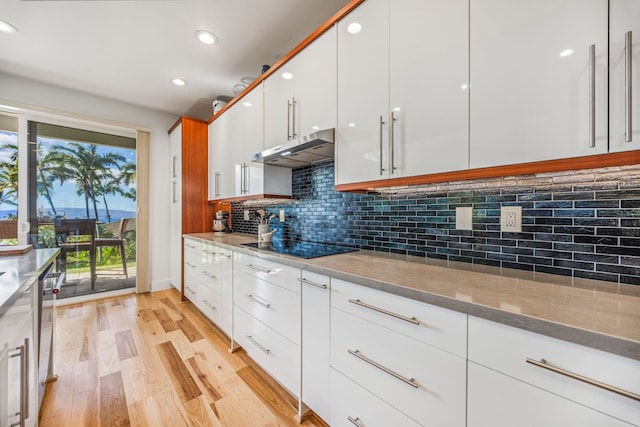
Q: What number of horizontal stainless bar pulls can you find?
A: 15